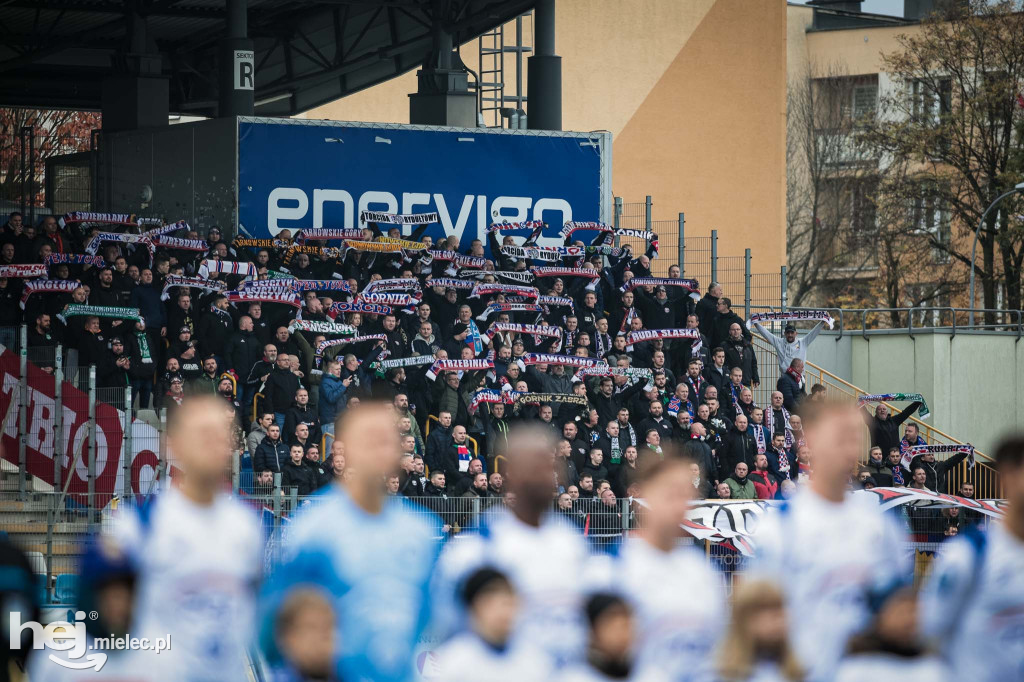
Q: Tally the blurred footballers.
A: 6